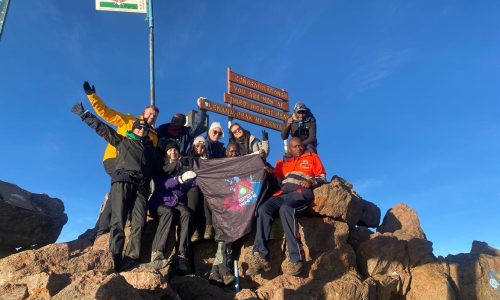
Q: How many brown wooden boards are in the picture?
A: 4